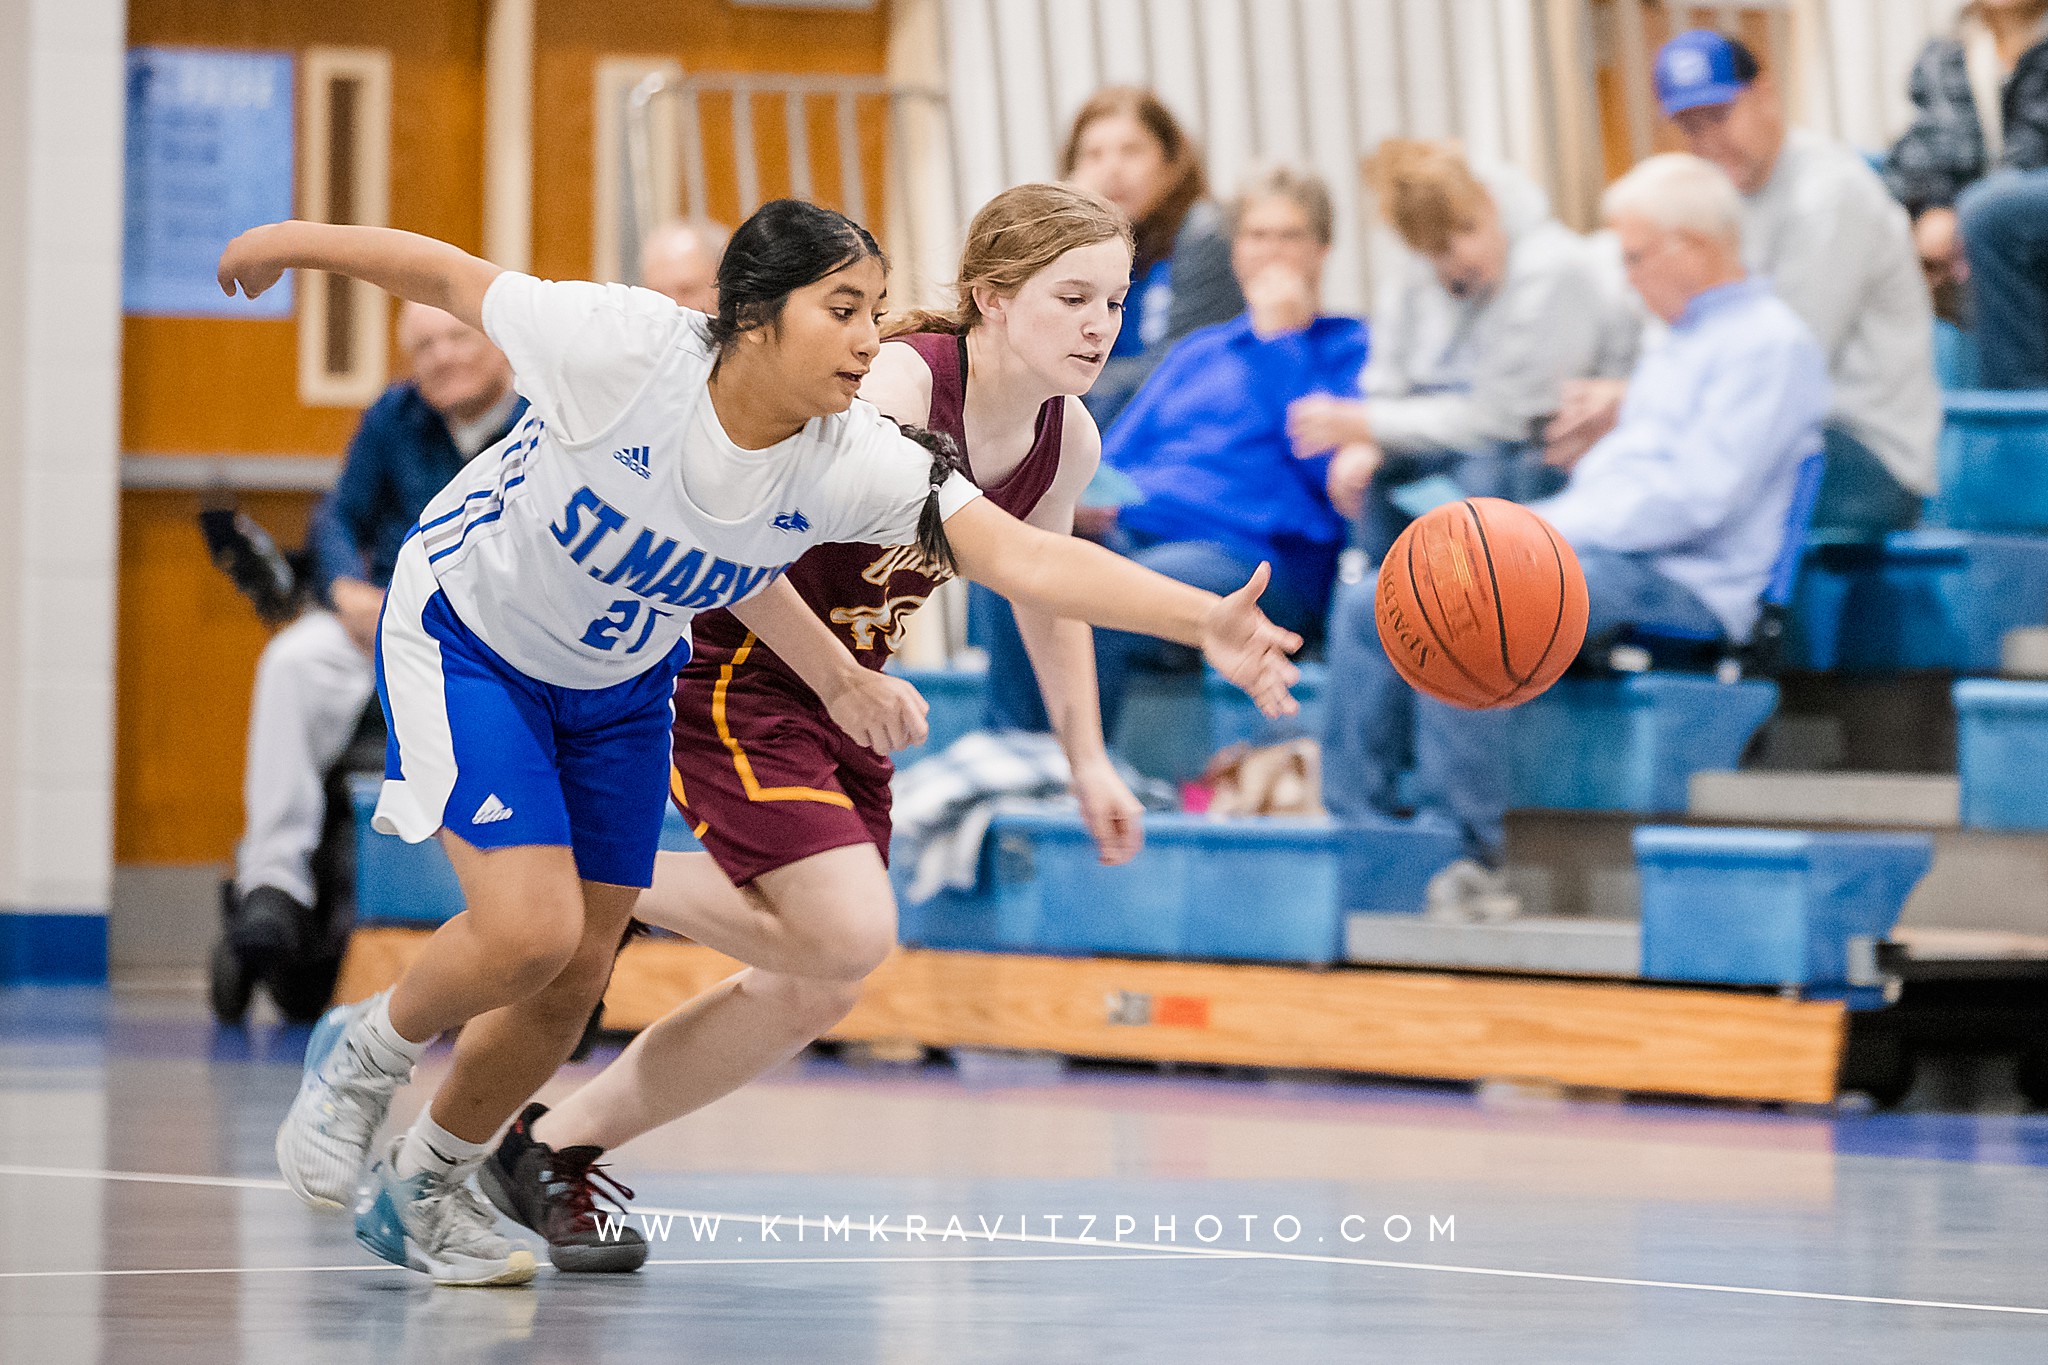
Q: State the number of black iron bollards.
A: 0